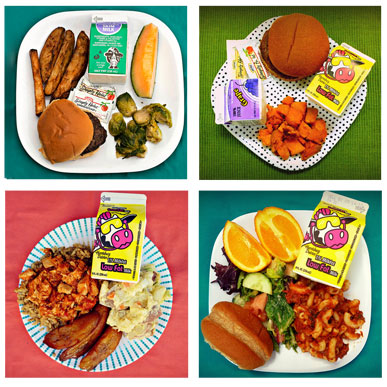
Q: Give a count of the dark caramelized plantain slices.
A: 3